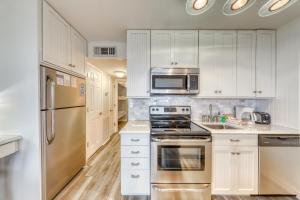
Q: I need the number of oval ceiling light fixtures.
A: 3